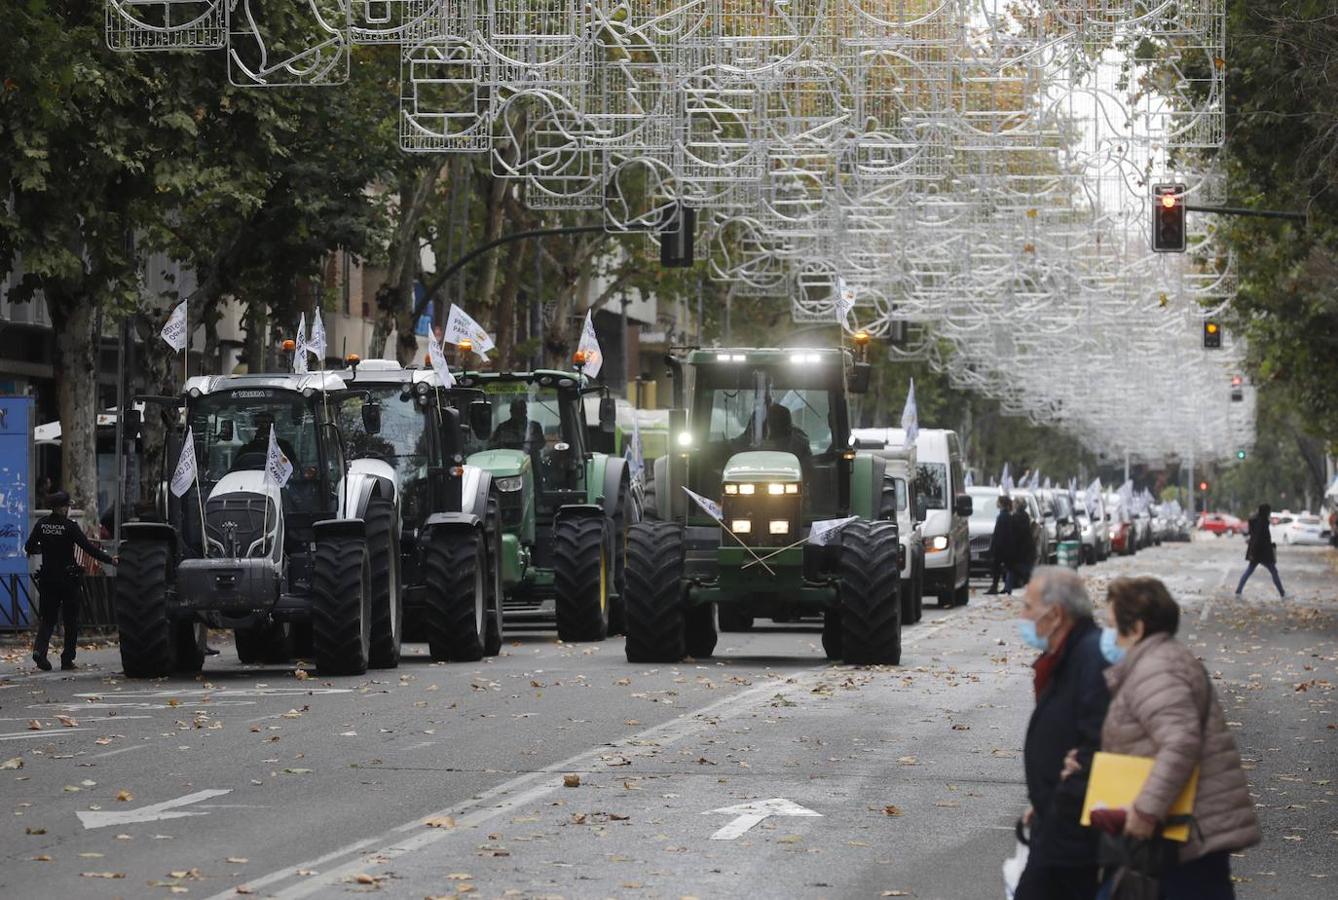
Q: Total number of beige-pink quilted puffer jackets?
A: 1